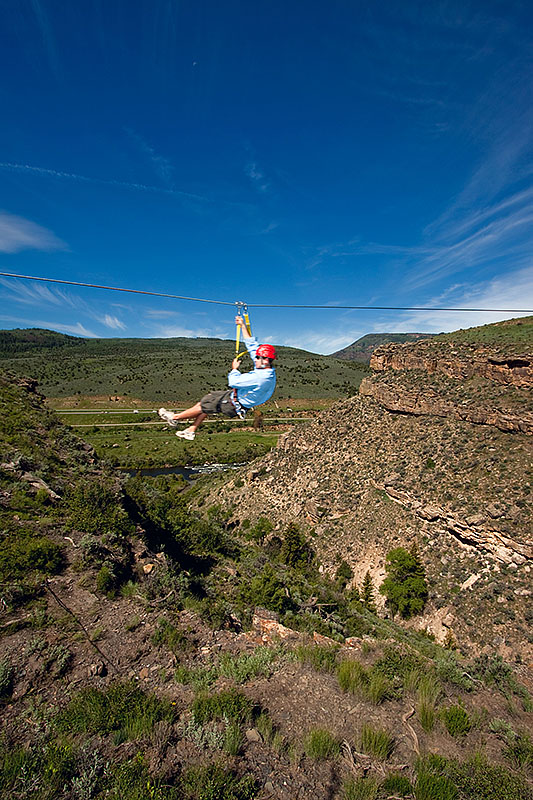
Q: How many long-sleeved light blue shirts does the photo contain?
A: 1